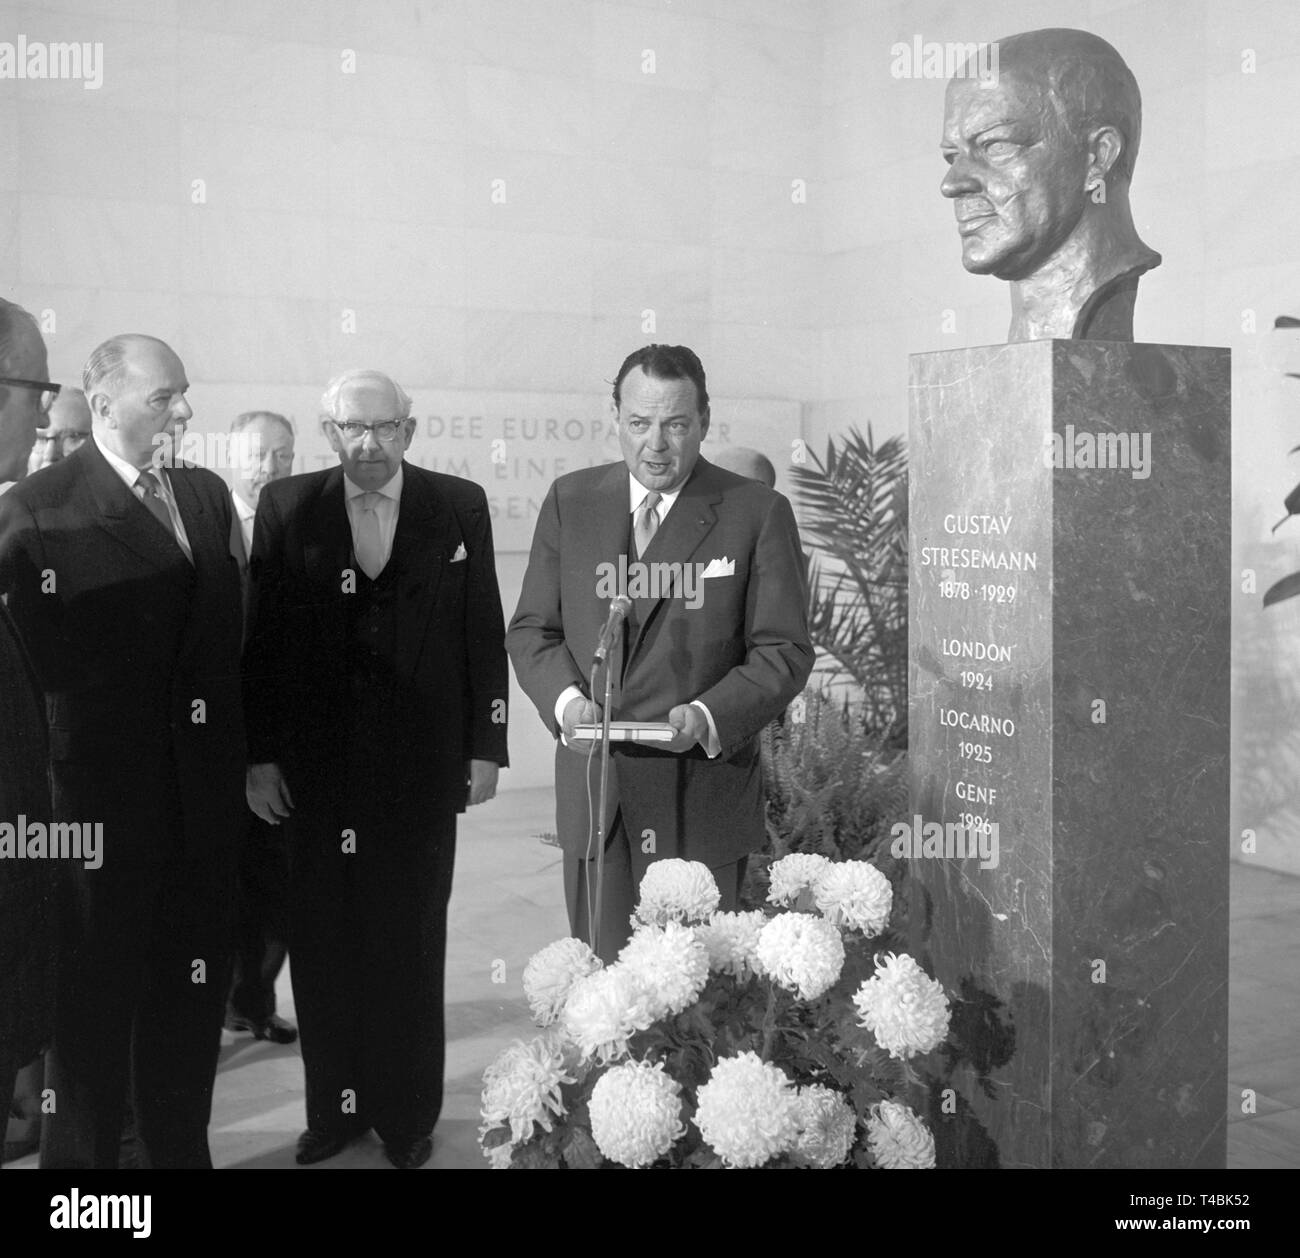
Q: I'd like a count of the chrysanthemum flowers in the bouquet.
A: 14